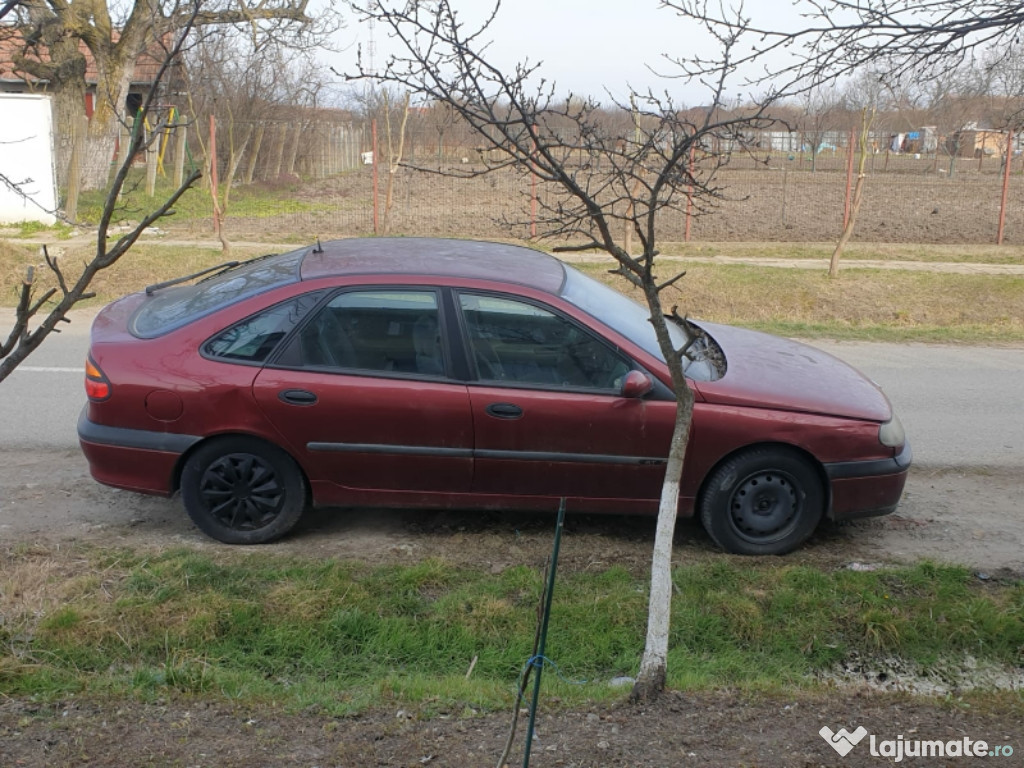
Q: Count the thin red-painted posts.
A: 6